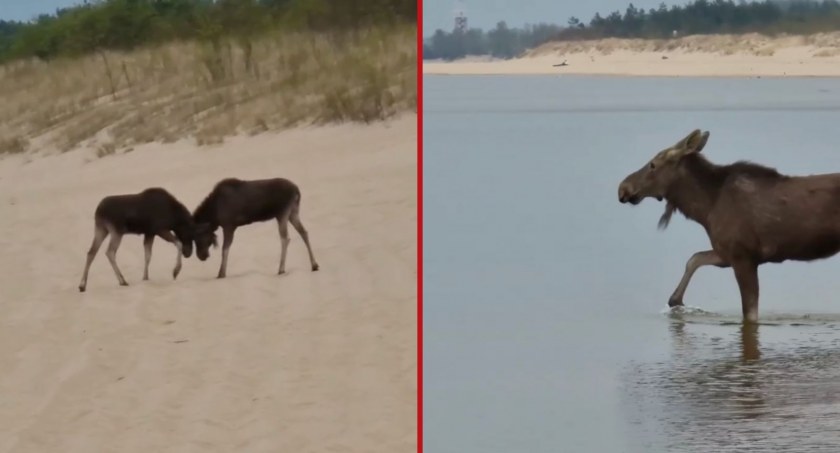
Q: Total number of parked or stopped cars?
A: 0